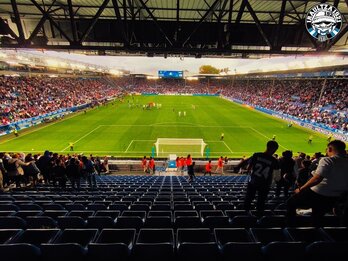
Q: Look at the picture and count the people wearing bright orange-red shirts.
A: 7